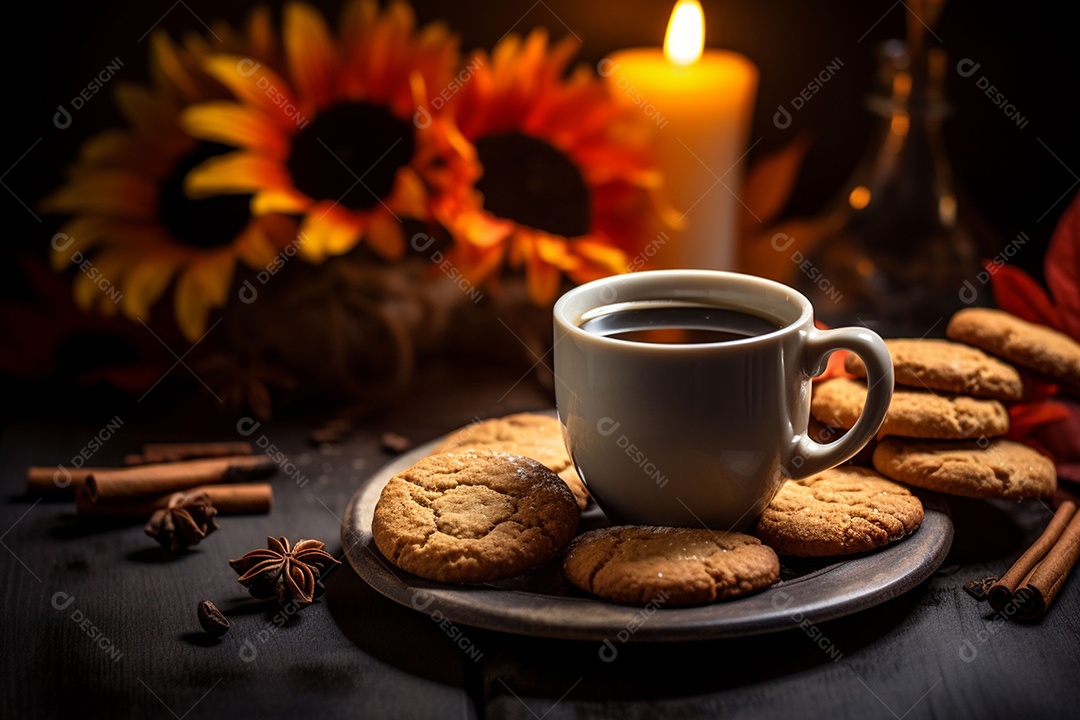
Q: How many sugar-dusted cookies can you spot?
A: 8